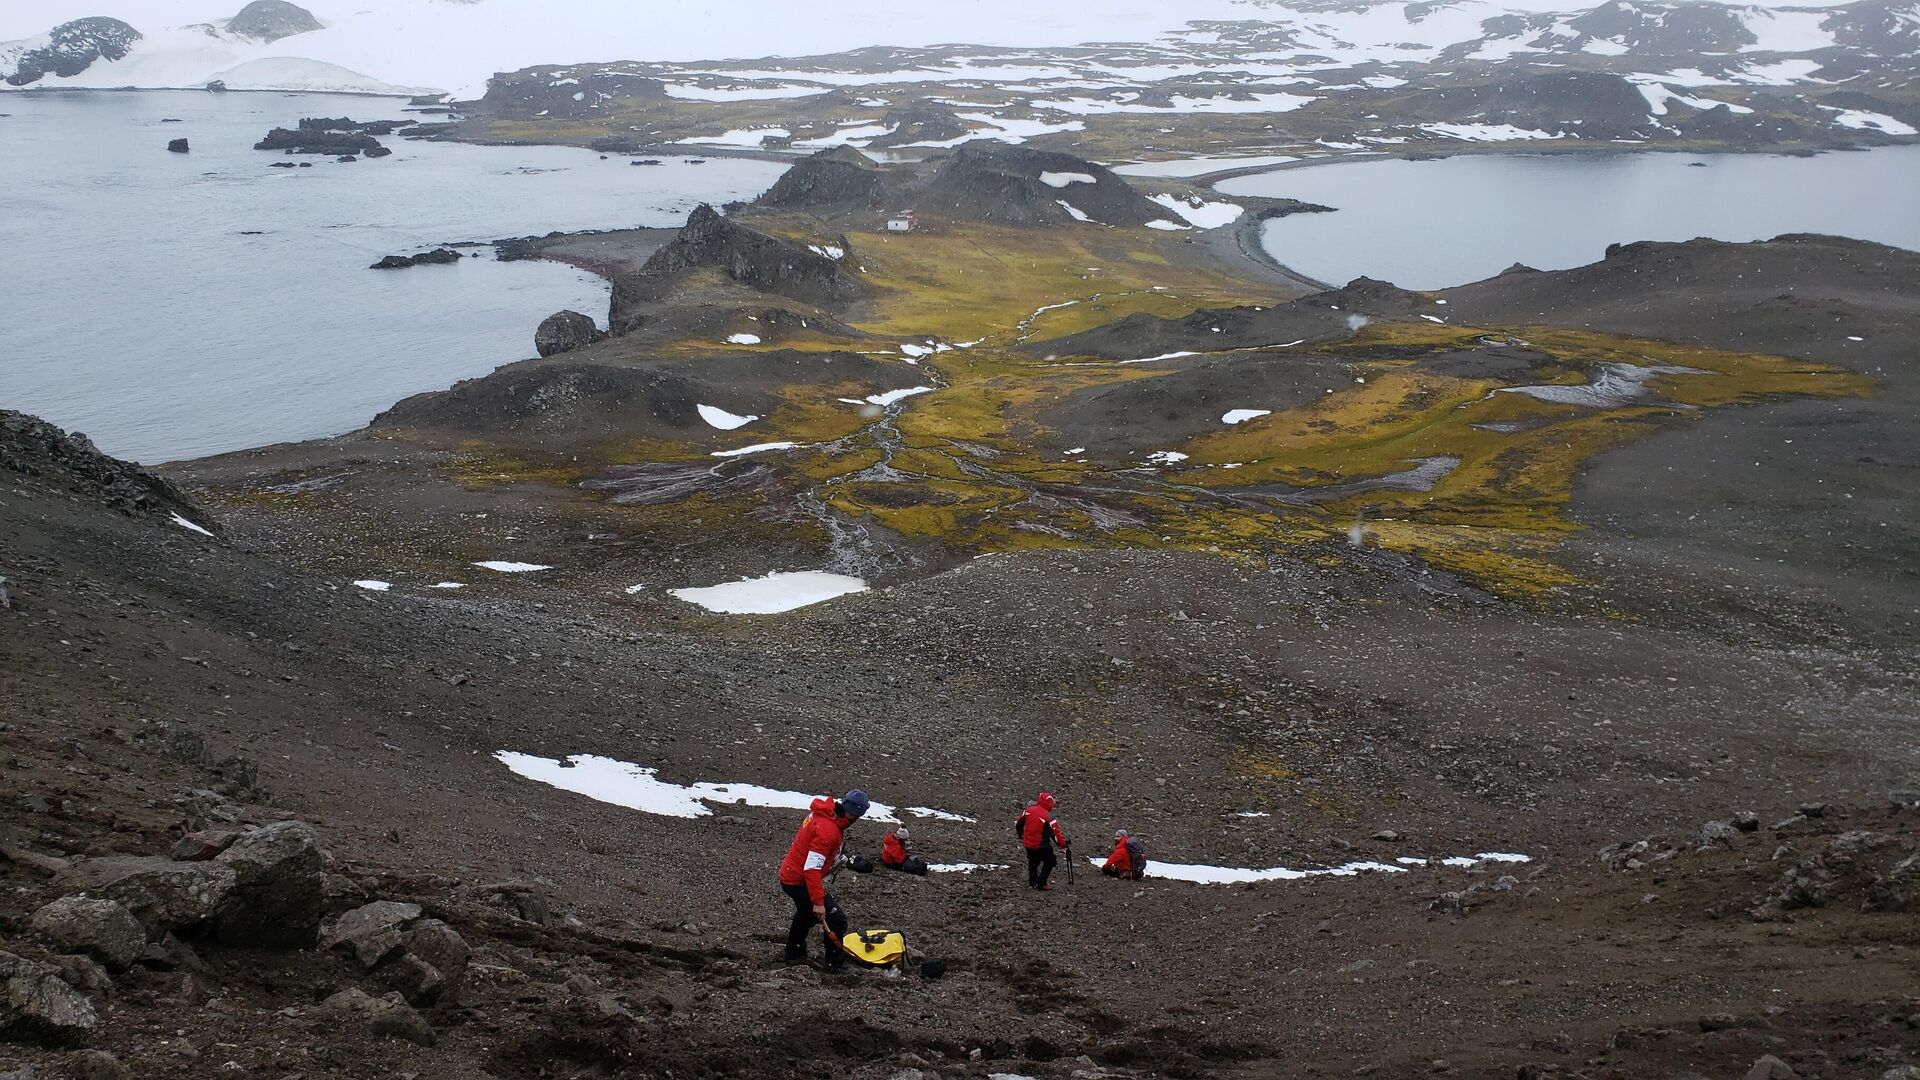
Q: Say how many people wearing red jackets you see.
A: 4